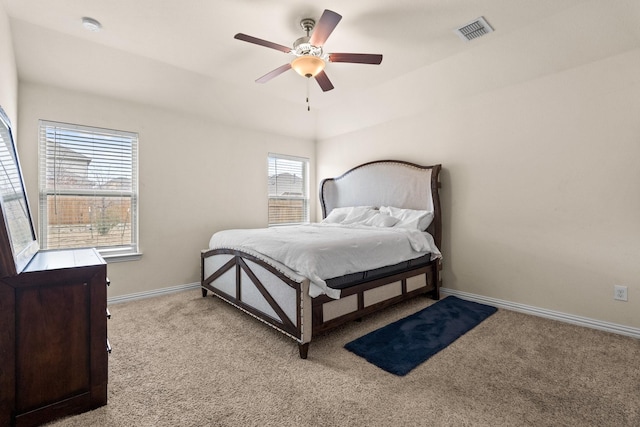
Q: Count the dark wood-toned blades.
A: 5